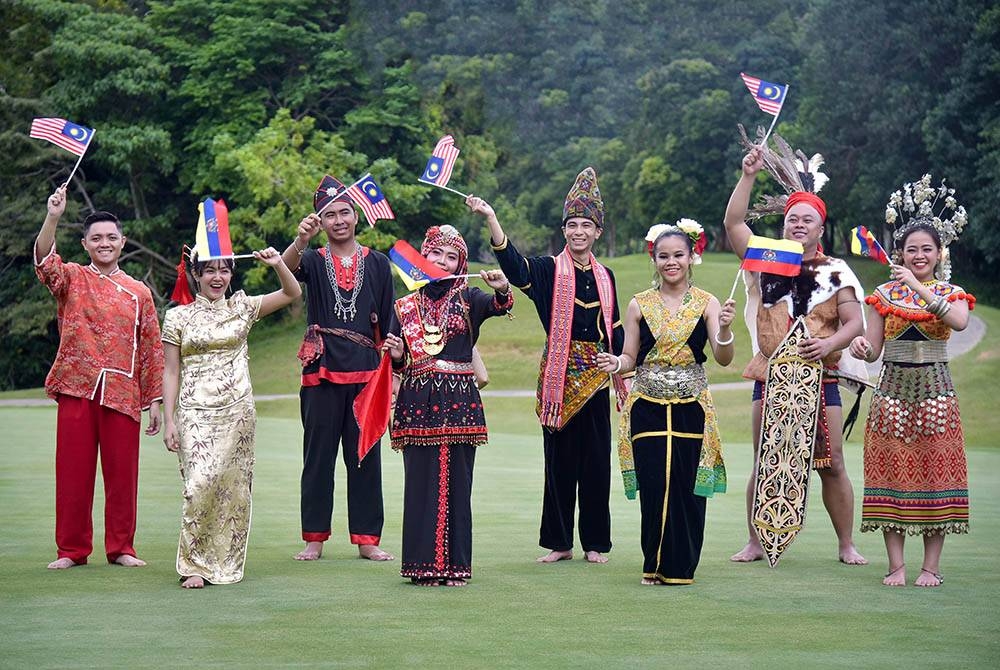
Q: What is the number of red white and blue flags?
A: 4